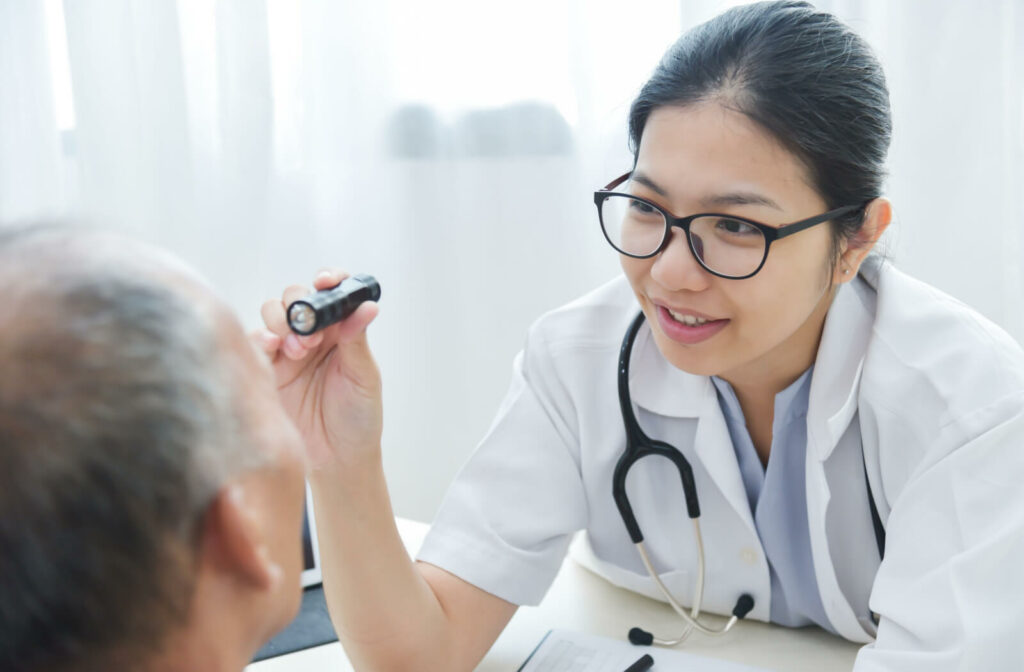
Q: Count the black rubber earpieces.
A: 2